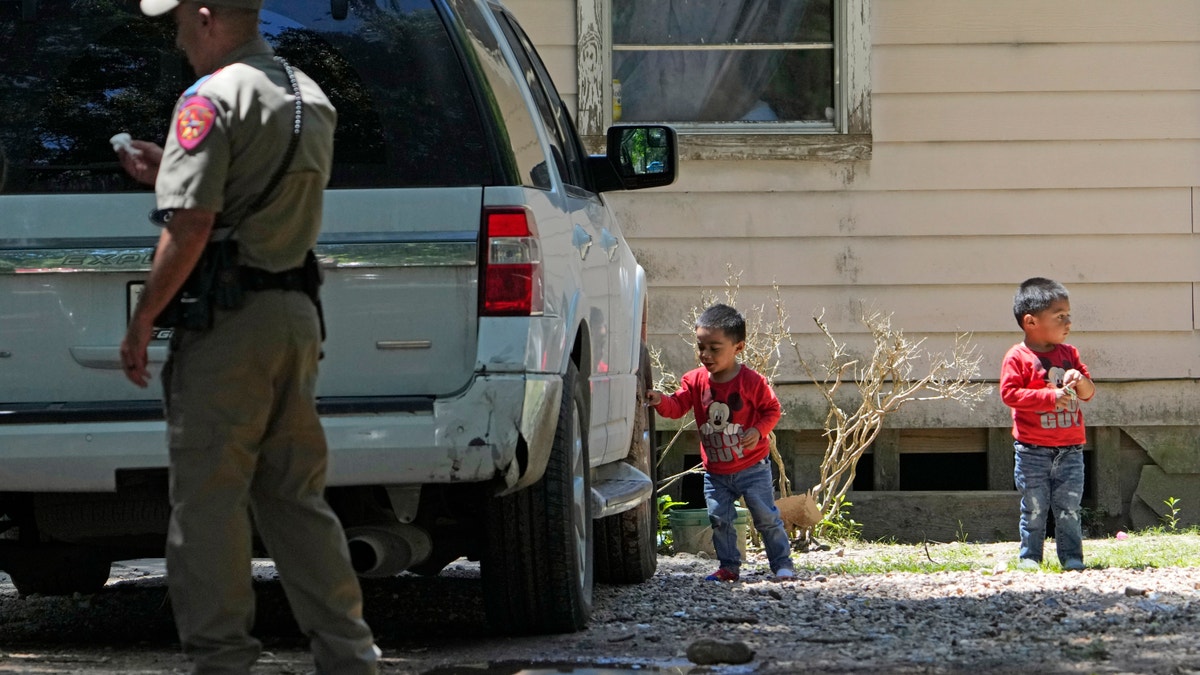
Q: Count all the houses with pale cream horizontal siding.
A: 1